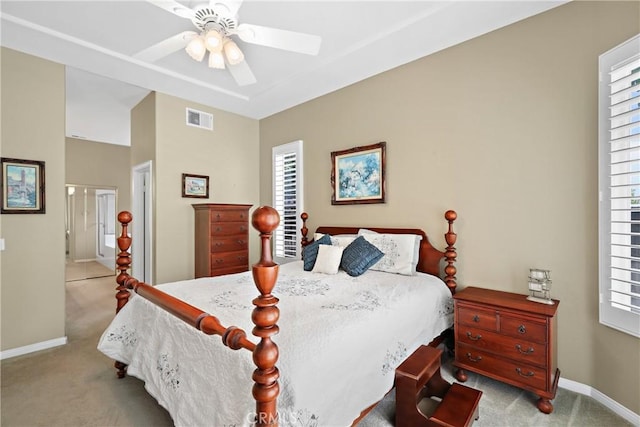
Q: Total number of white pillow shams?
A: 2